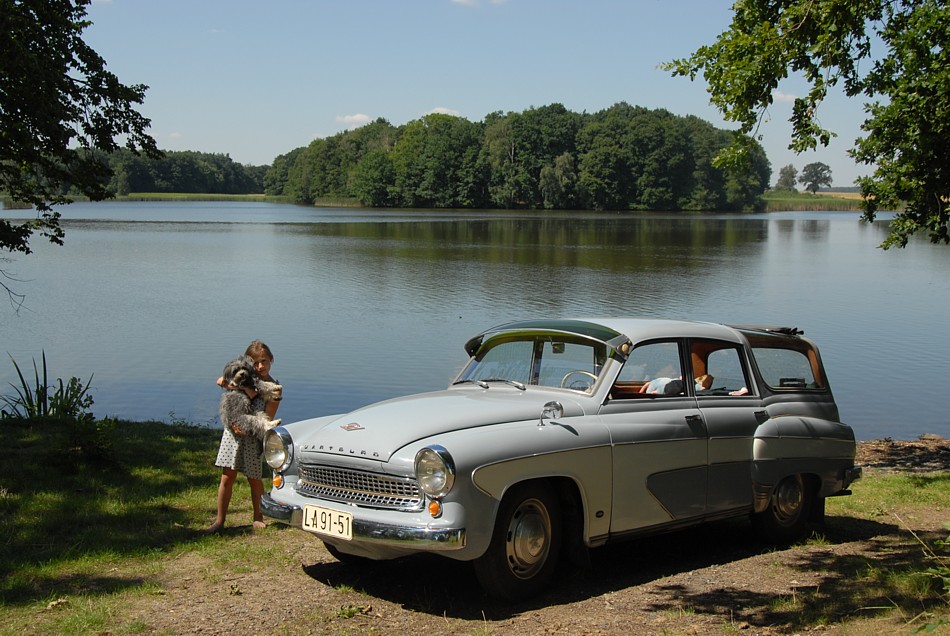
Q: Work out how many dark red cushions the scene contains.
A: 0